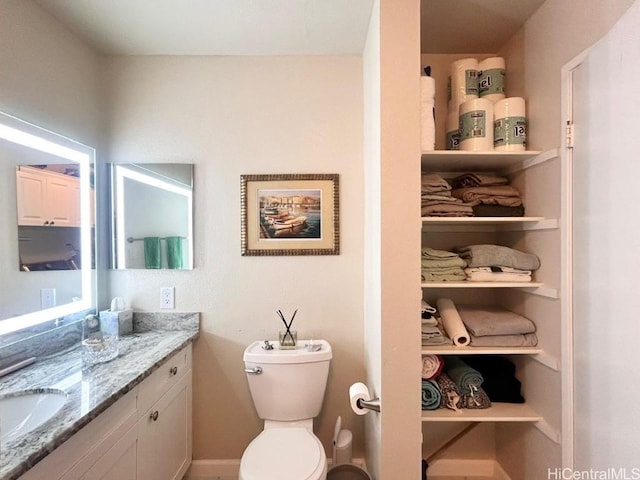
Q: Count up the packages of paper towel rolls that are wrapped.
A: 5